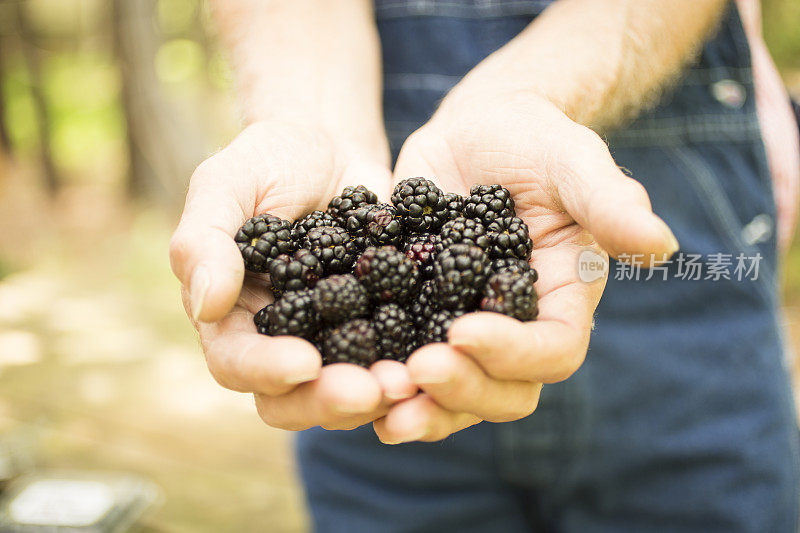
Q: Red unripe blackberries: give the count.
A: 1